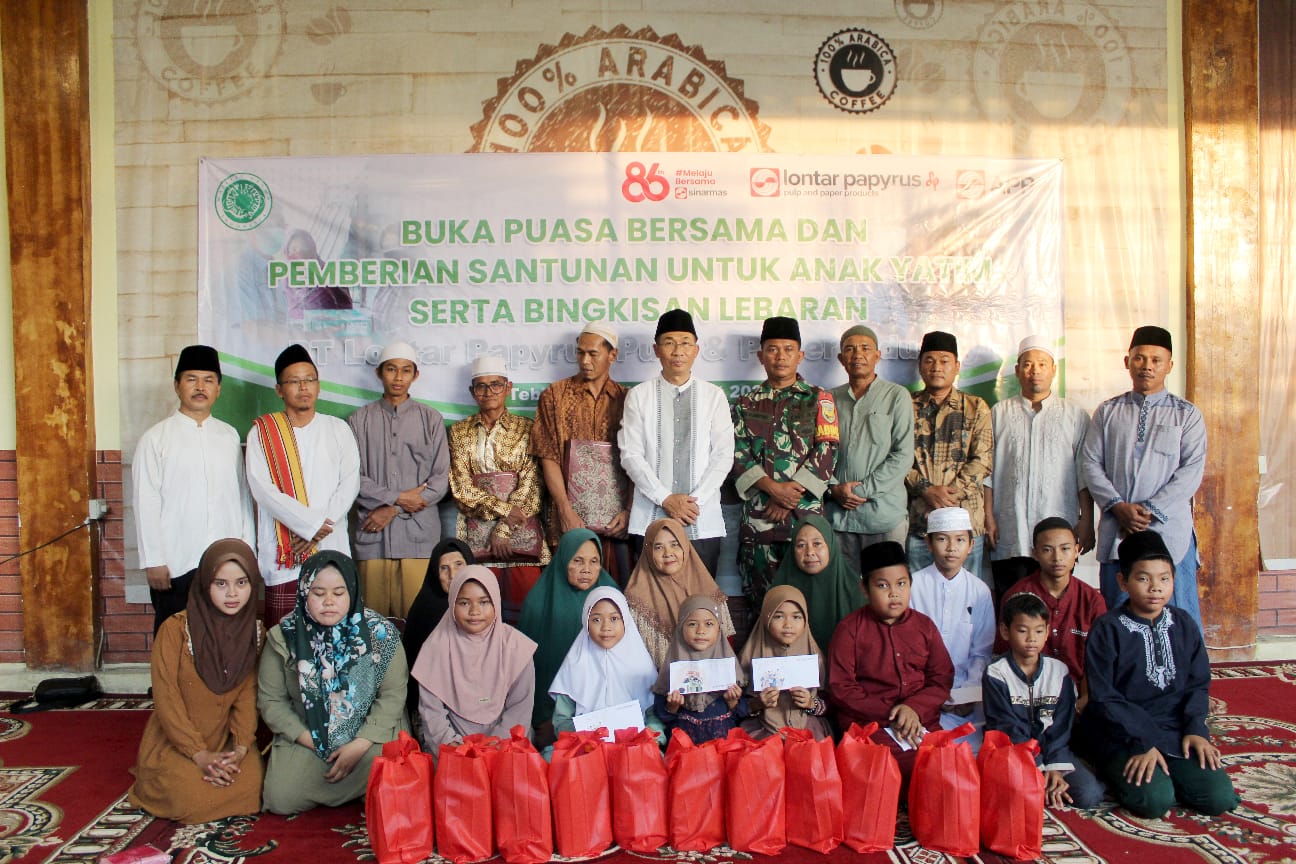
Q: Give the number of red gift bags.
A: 11